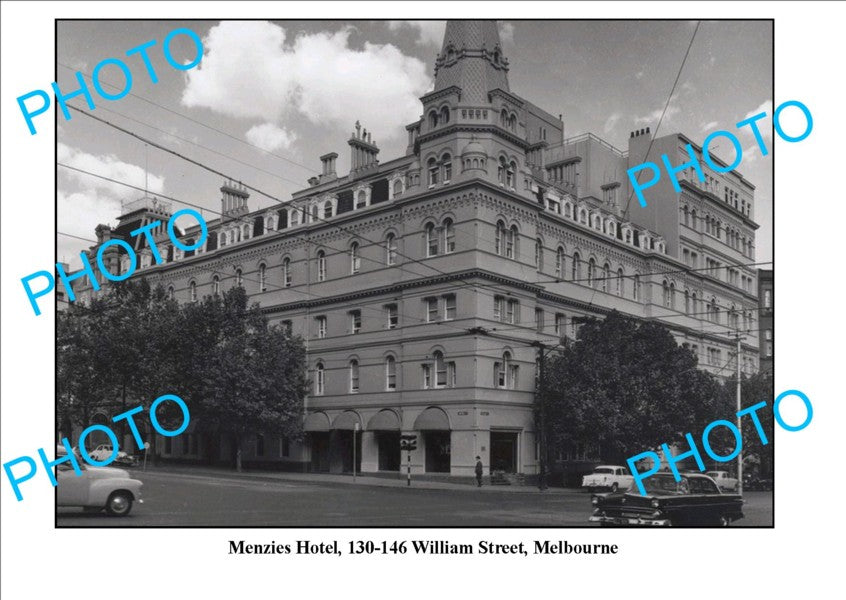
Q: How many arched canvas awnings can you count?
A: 4